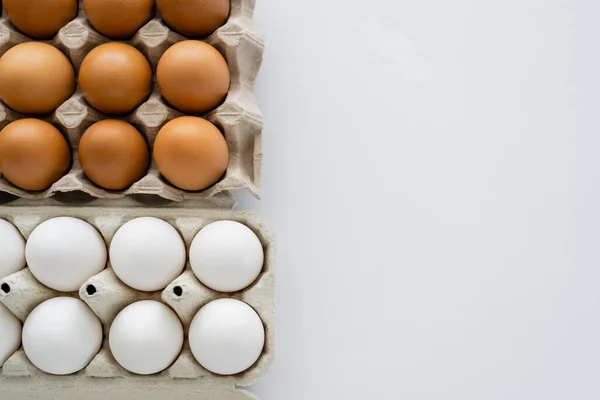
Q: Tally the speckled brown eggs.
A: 9